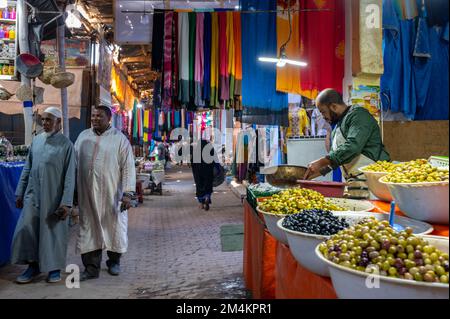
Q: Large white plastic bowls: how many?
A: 5